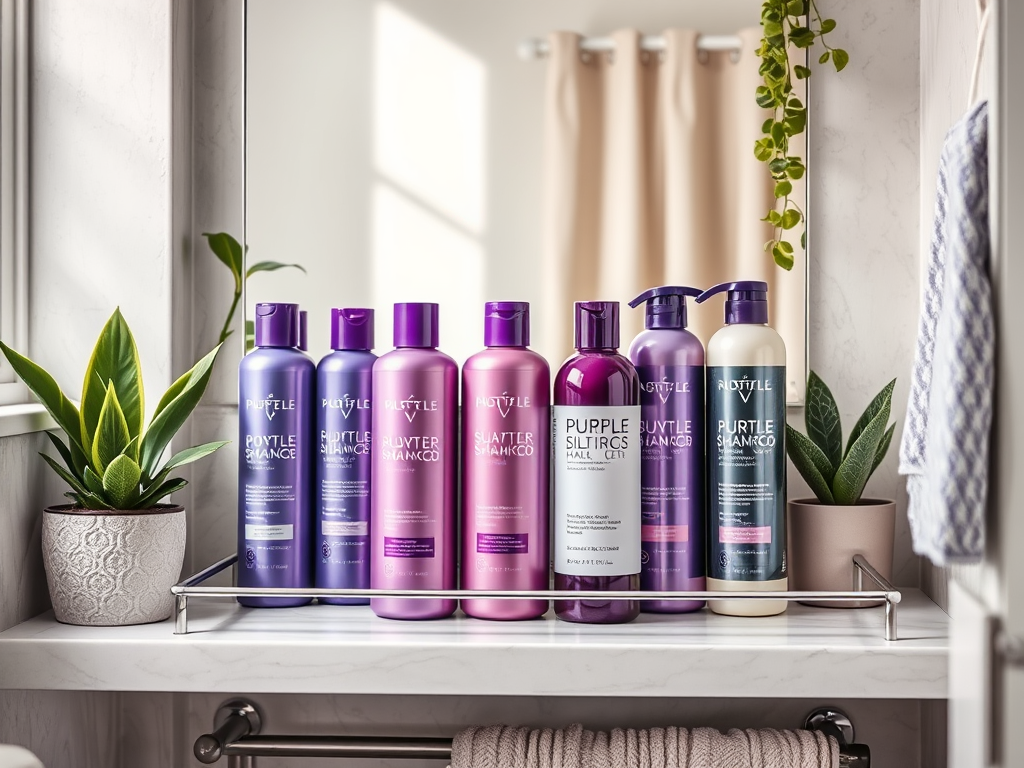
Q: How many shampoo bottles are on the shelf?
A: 7